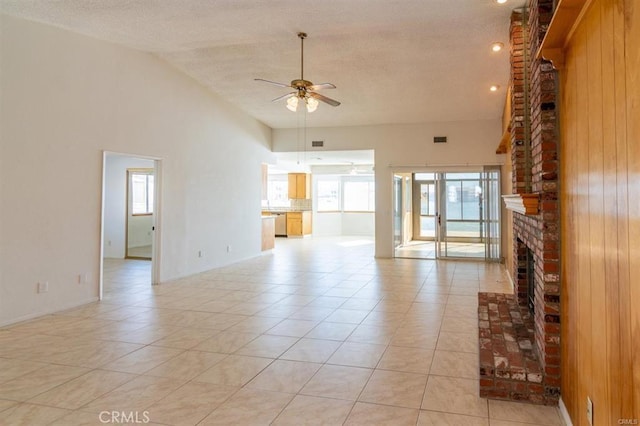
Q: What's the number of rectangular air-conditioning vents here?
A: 2